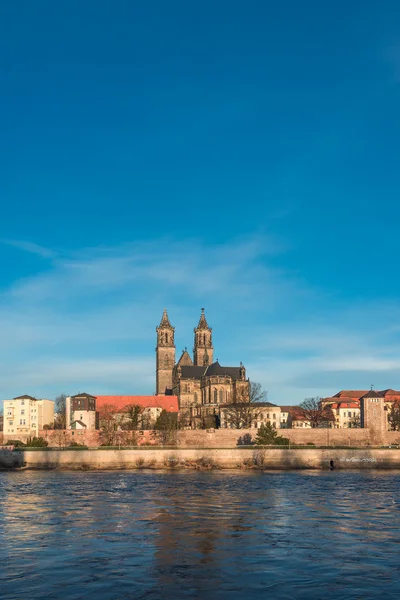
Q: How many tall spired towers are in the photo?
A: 2